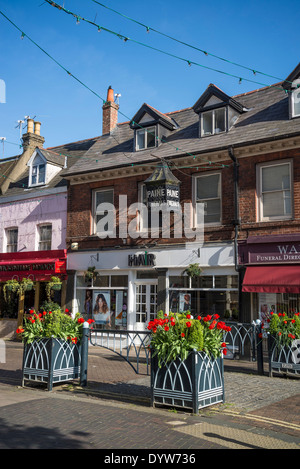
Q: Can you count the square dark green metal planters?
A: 3